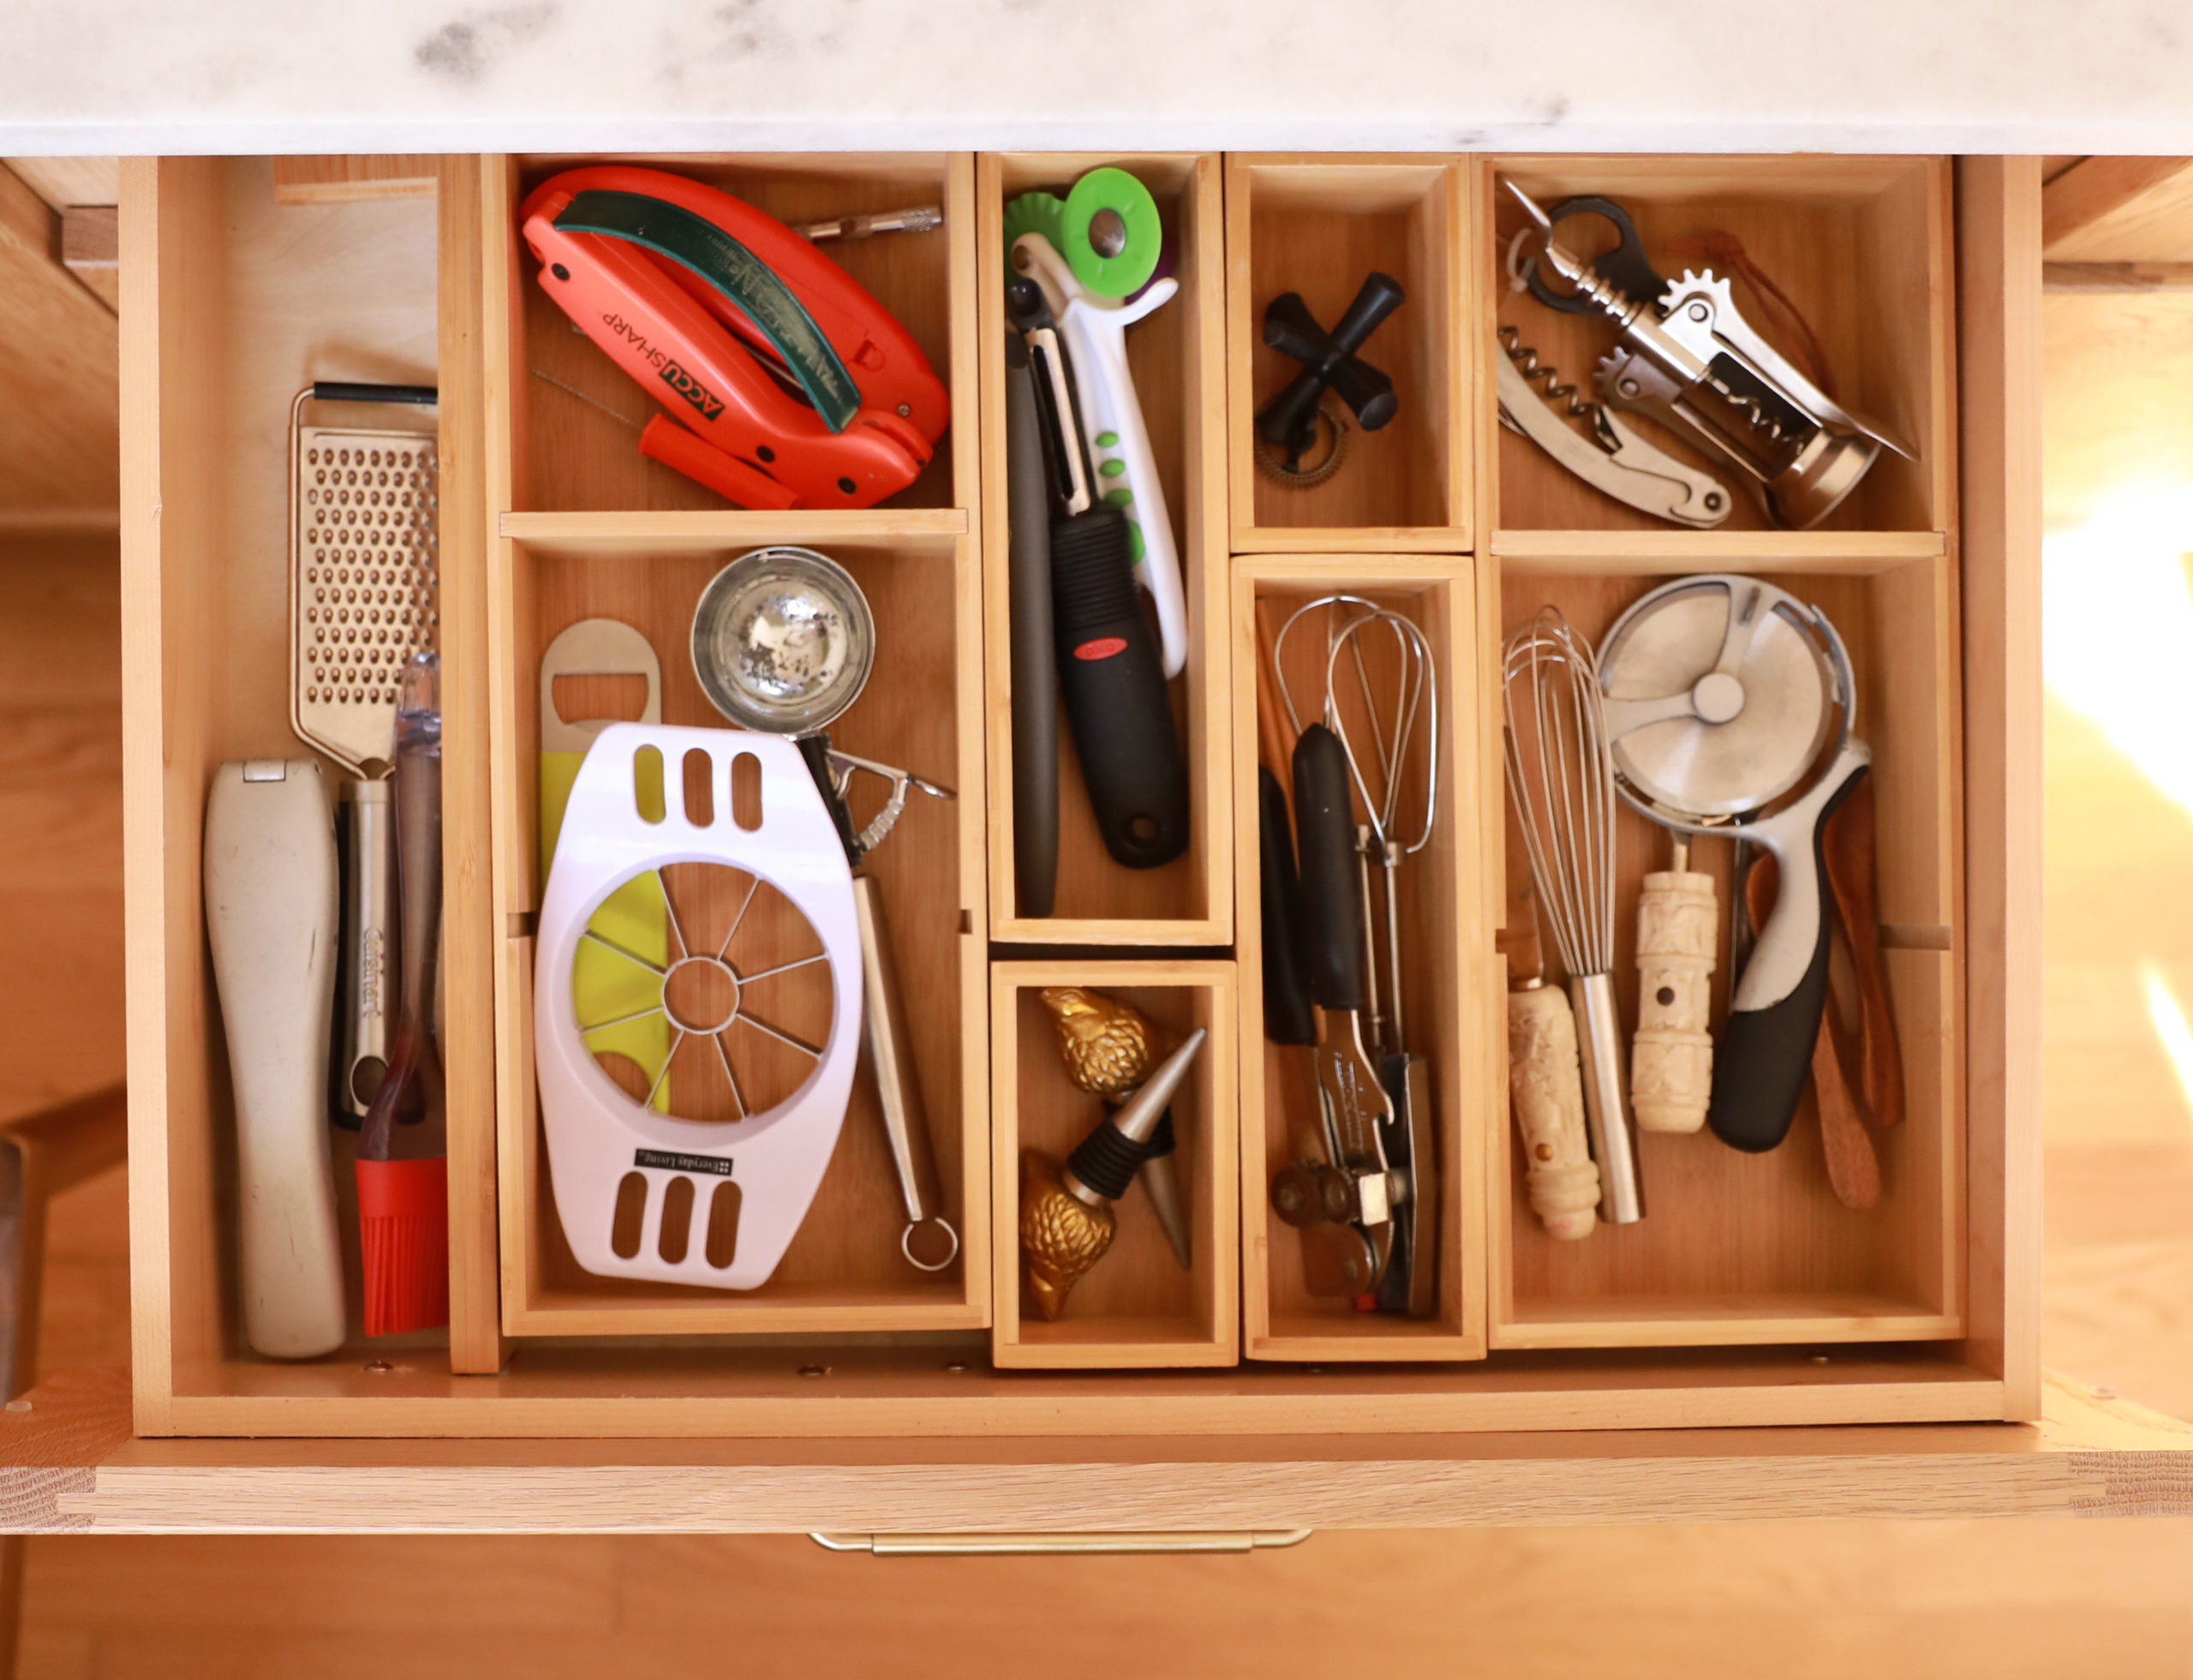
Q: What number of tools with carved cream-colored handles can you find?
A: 2